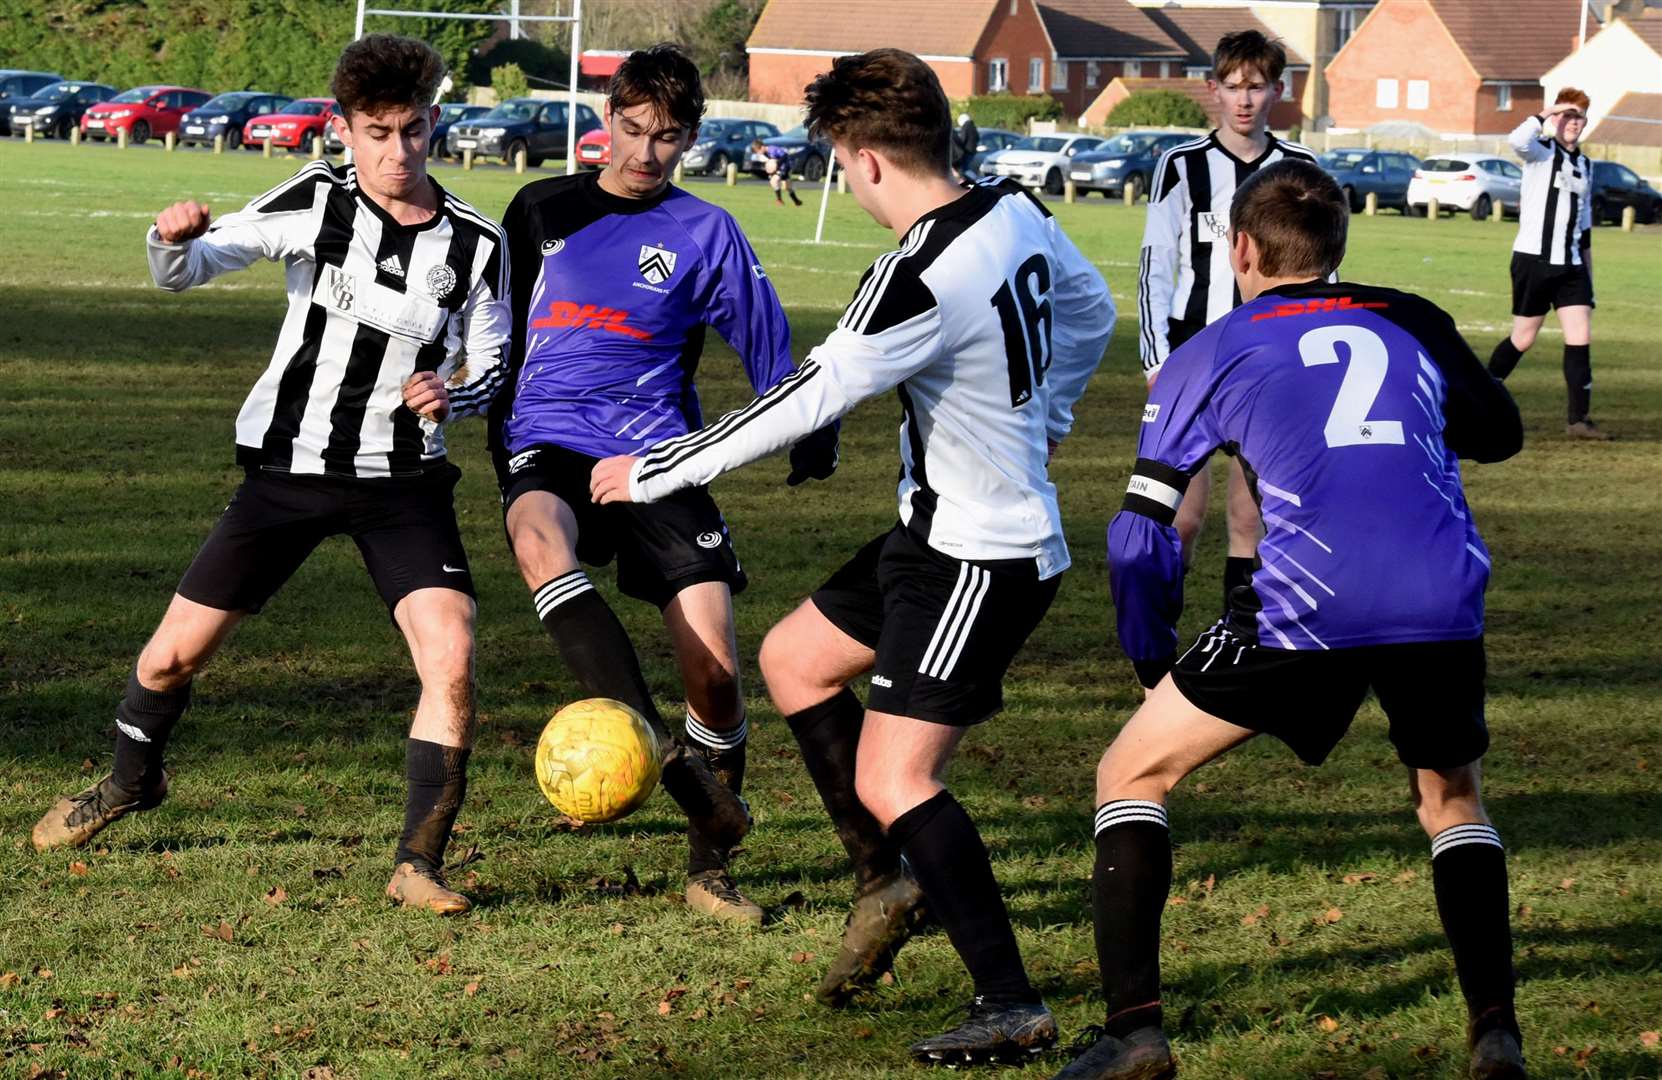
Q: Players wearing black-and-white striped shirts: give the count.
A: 4